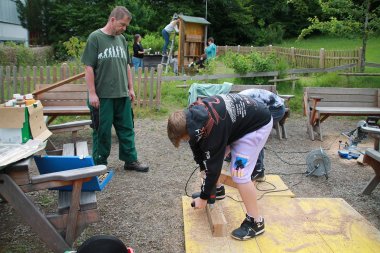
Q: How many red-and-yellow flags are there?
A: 0